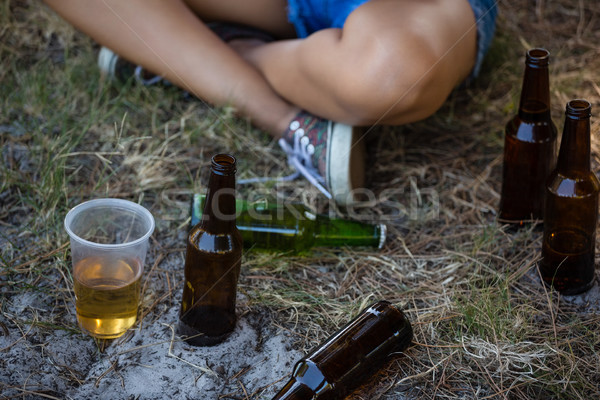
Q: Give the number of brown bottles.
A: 4